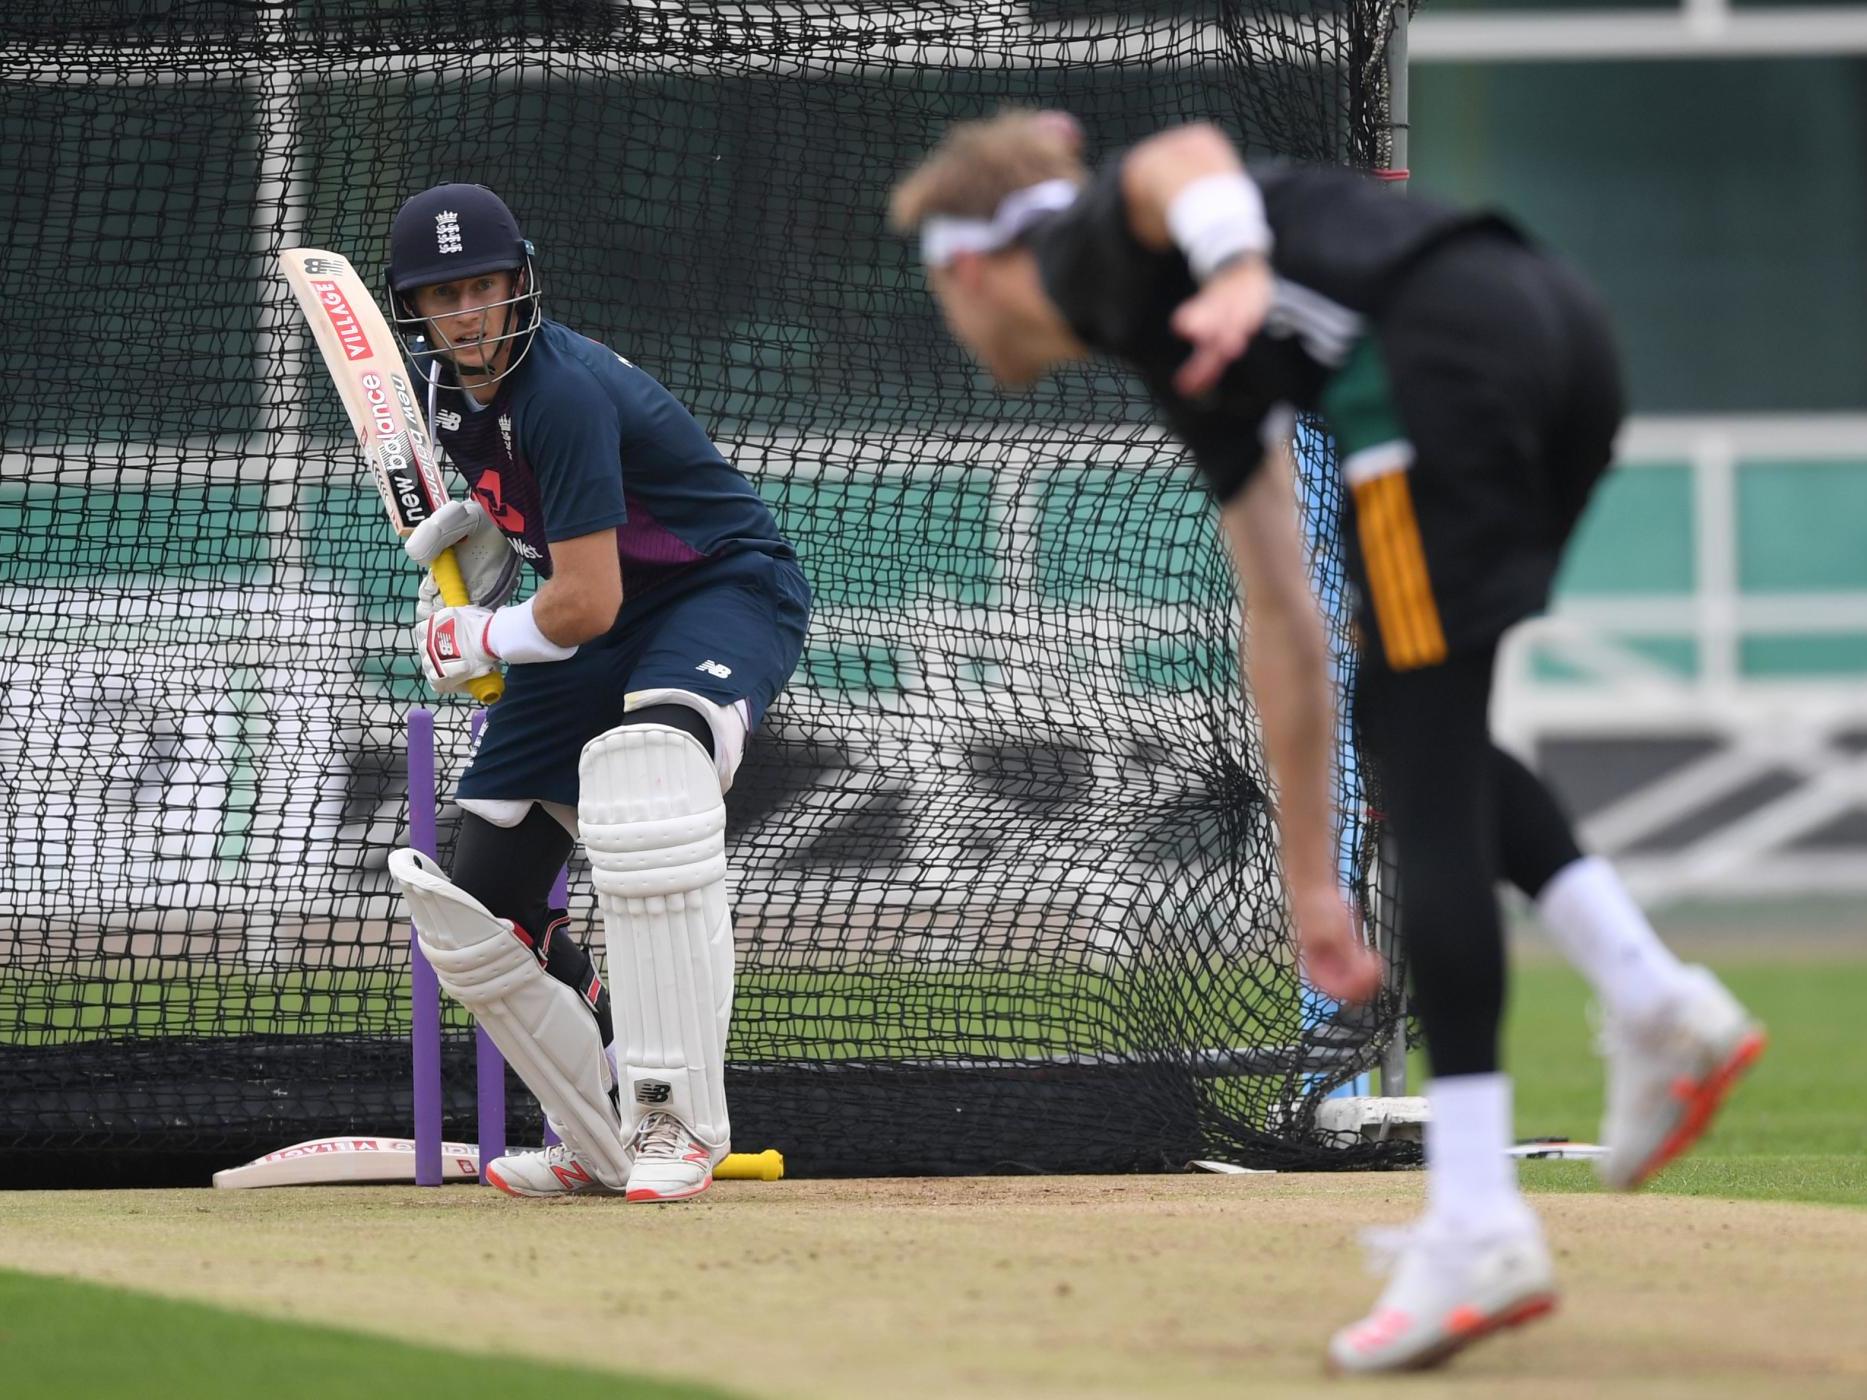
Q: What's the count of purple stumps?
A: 3